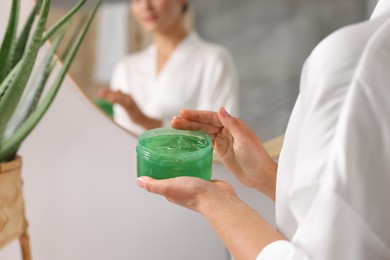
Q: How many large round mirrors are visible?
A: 1